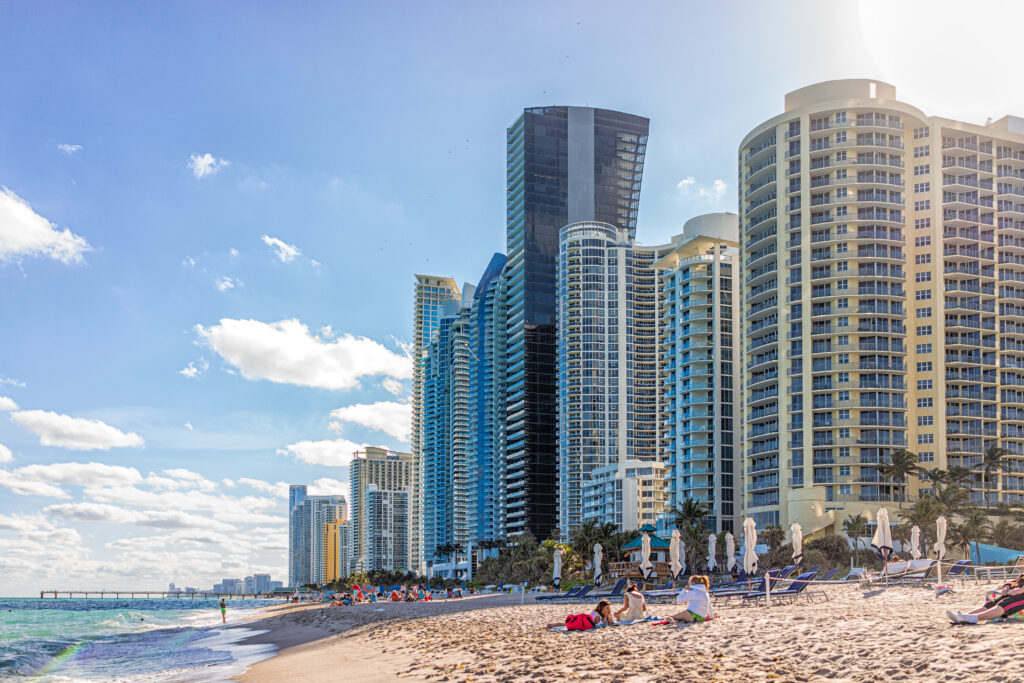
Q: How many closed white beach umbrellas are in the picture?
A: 12